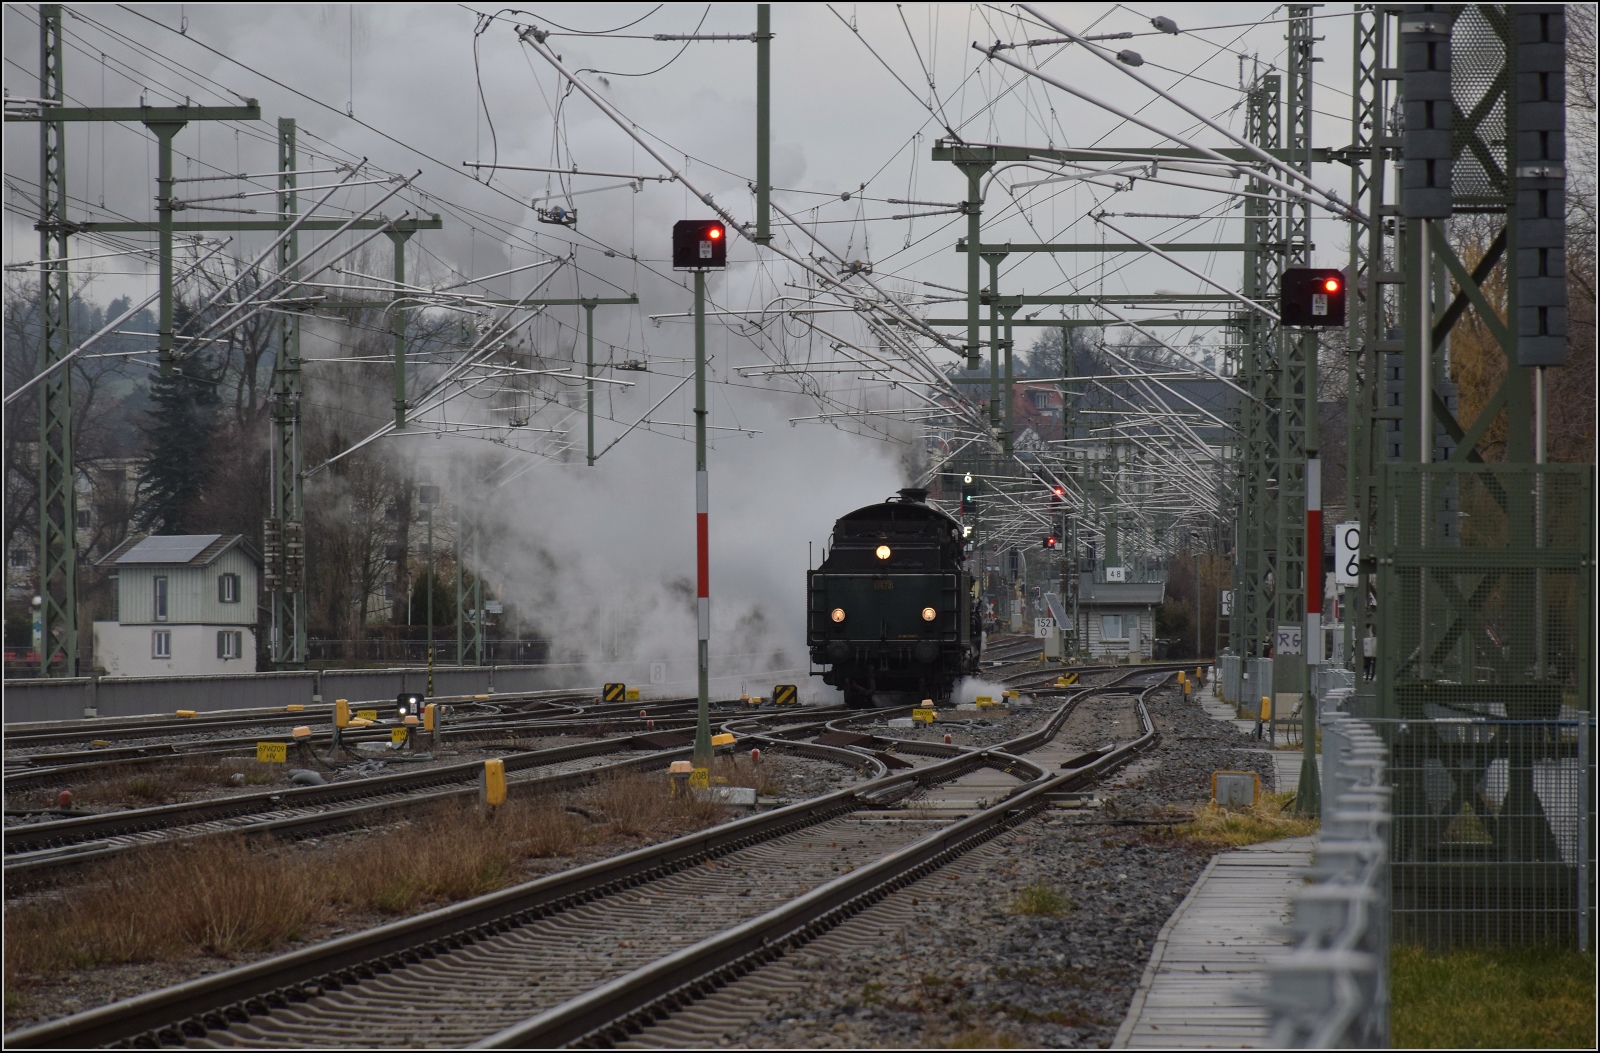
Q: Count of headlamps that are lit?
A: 3